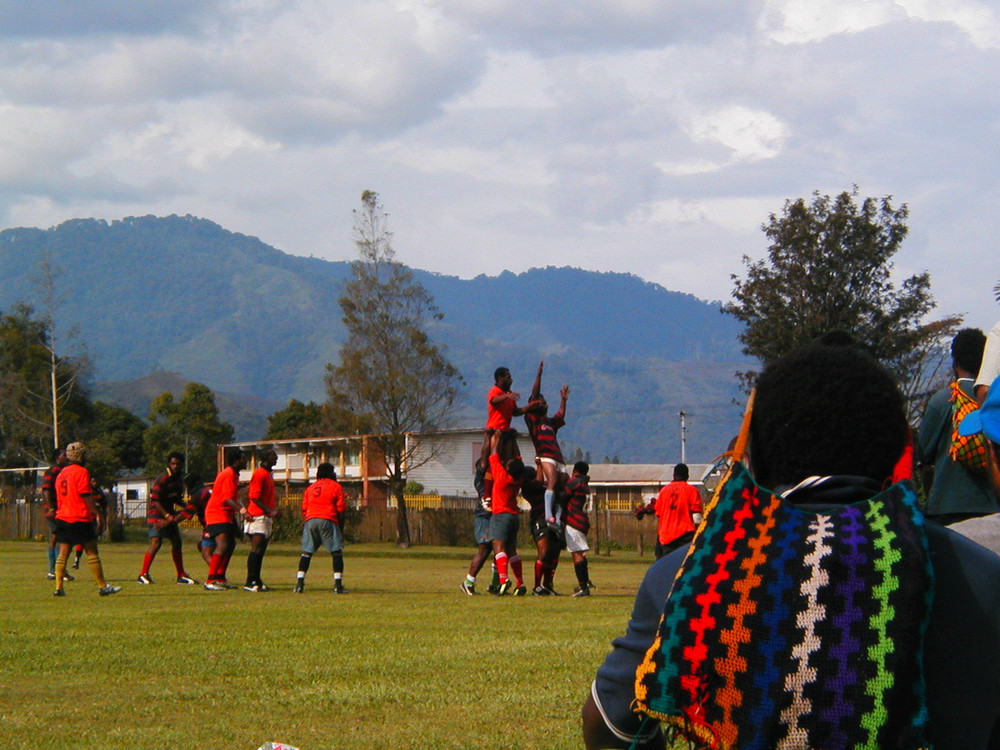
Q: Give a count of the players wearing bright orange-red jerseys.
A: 7